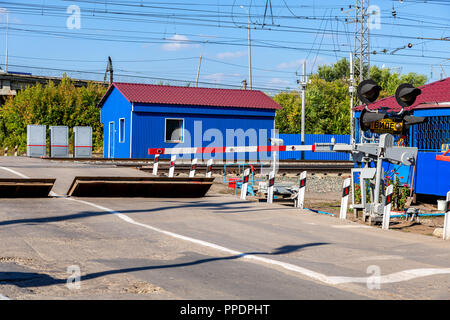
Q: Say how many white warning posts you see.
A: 10